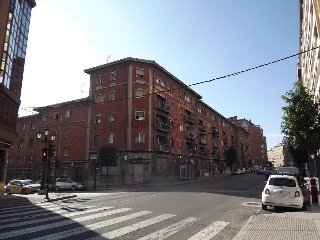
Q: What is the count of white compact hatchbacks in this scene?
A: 1